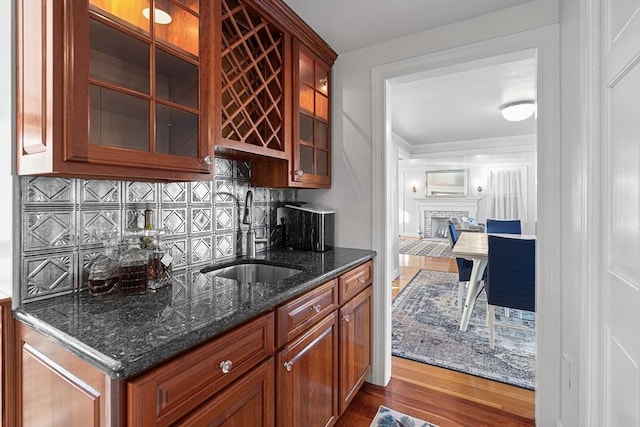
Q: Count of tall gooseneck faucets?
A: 1